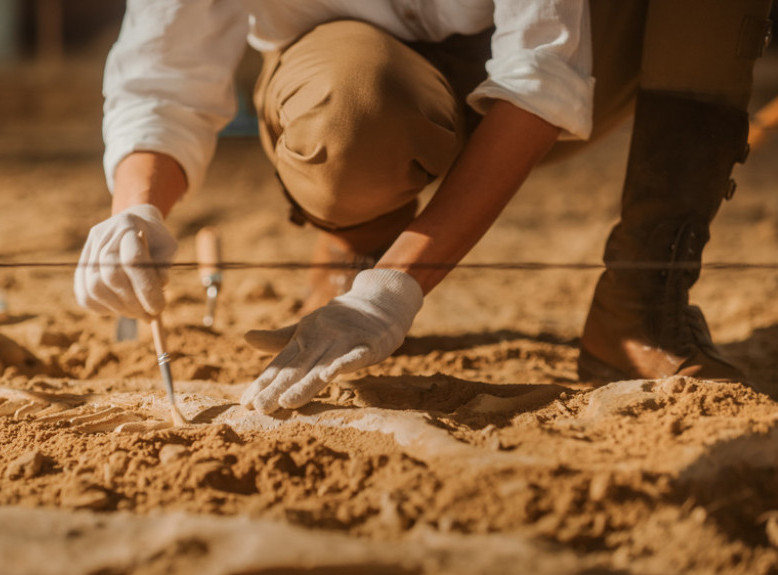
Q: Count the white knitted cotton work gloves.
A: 2